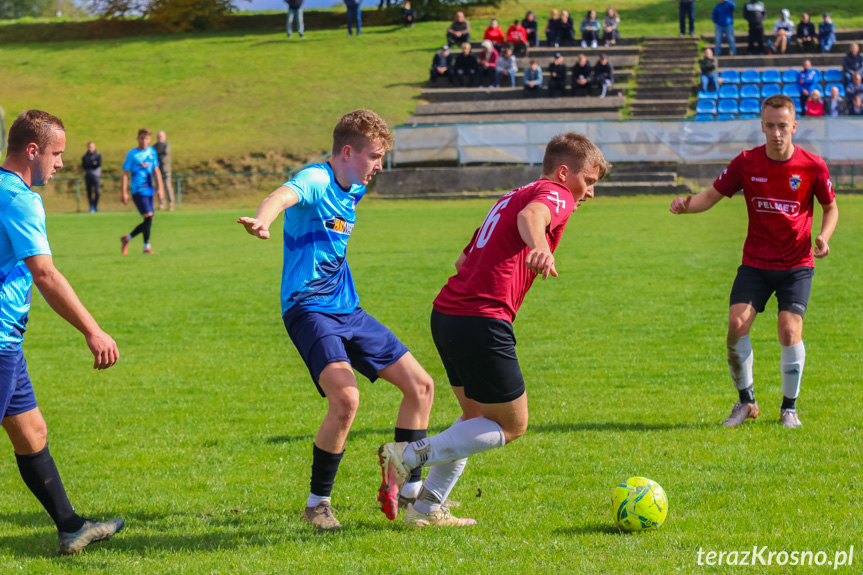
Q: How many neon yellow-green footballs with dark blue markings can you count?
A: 1